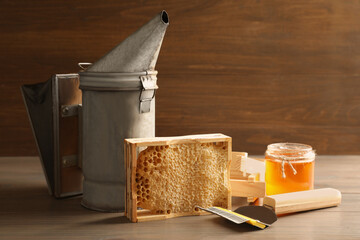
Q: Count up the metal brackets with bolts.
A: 2